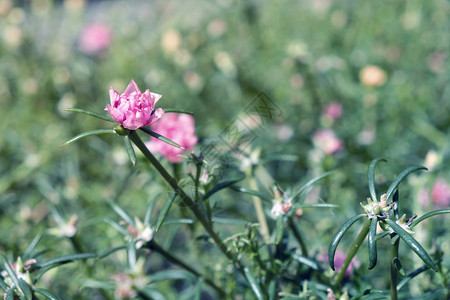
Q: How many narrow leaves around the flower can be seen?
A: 5